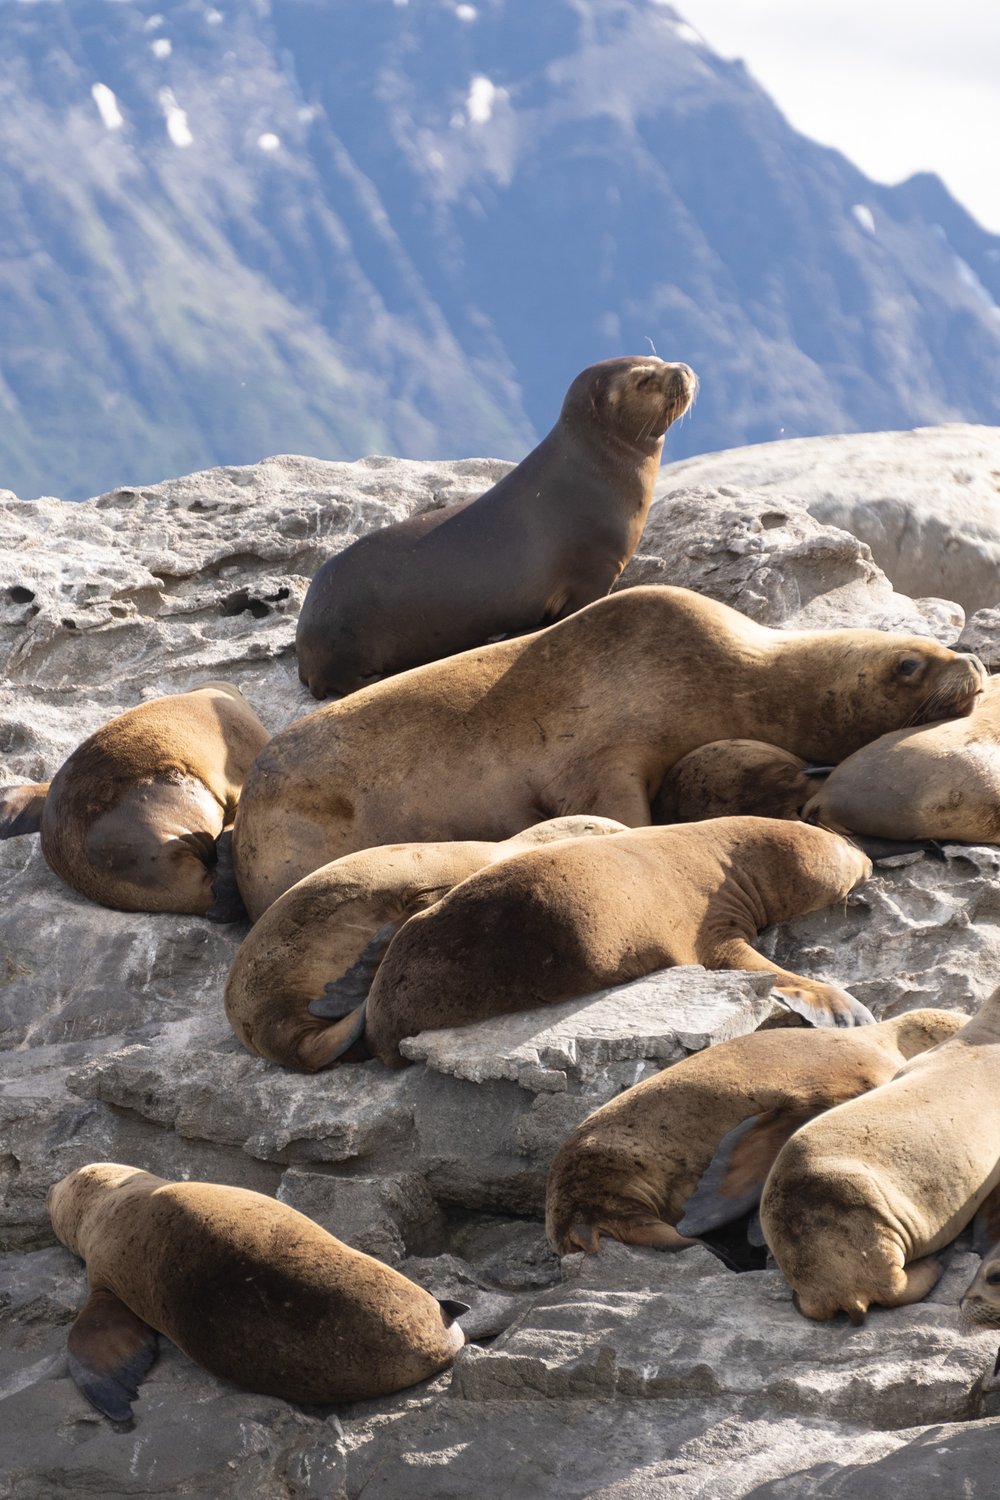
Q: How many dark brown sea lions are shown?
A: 1